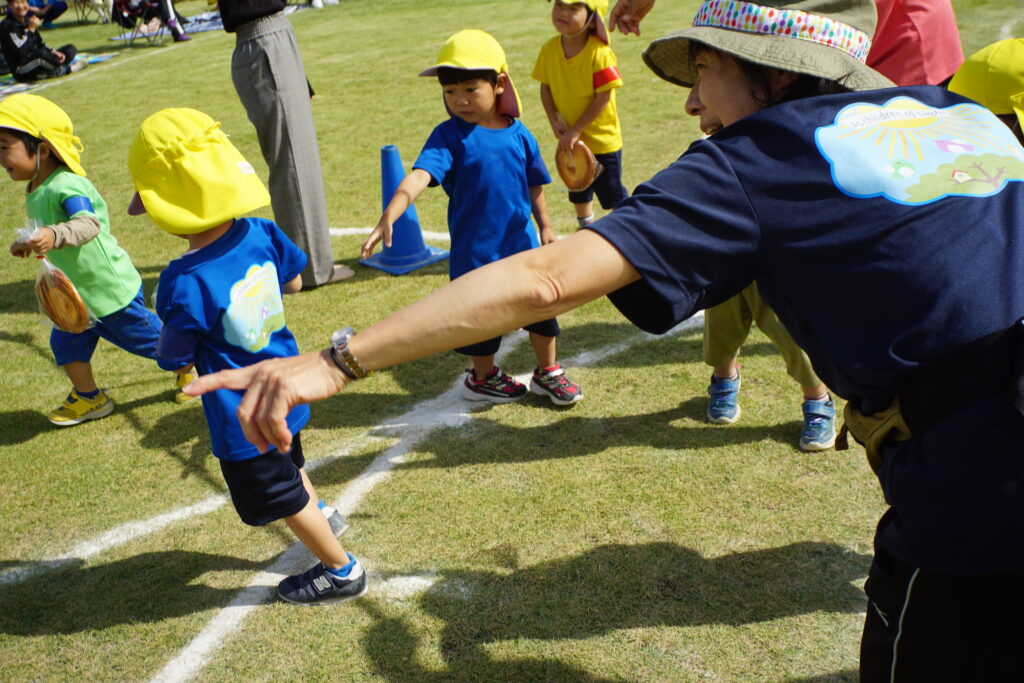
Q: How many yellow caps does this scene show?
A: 5